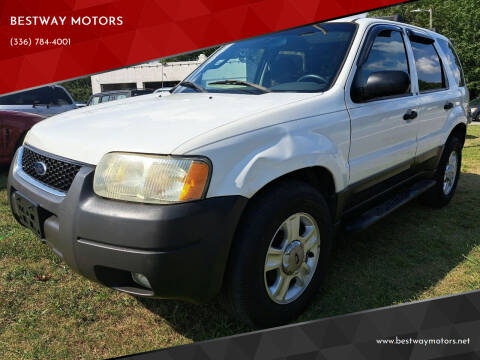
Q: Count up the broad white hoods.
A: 1